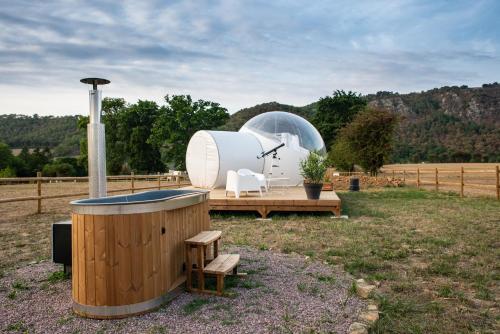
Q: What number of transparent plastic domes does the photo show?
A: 1